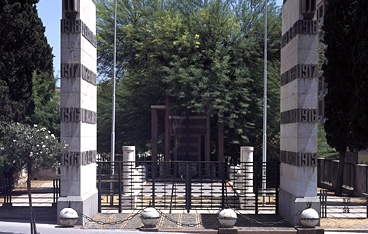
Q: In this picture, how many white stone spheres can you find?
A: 4